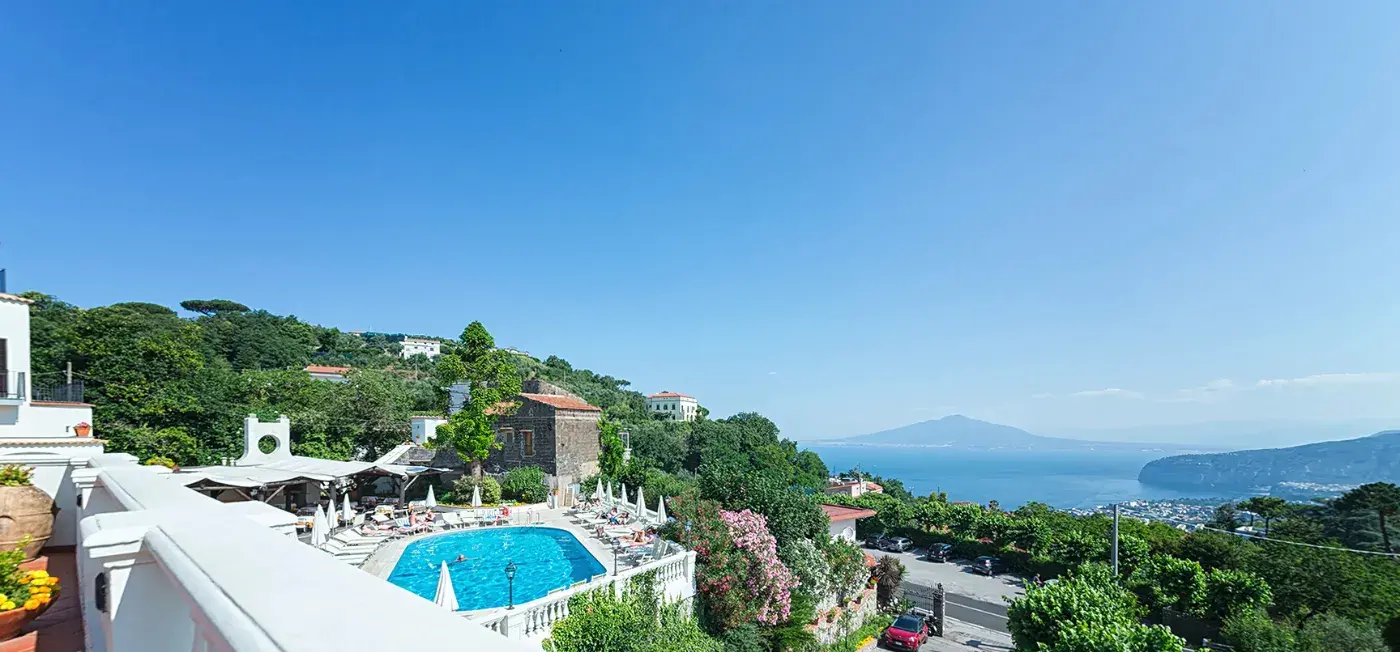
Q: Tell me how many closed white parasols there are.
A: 11